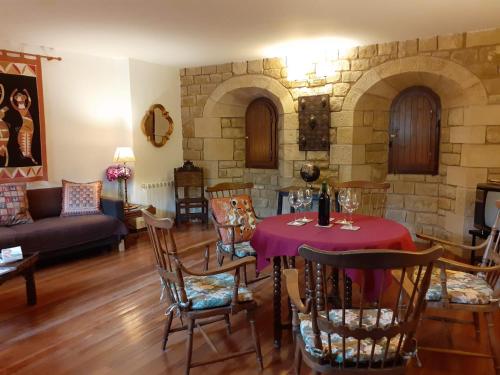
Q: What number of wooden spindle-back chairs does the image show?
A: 5